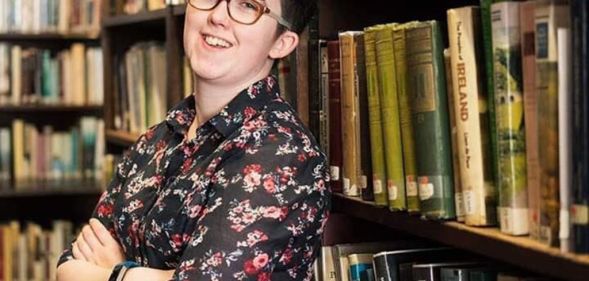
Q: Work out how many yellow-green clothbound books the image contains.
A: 3